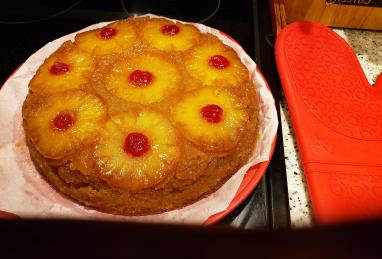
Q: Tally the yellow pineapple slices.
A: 8